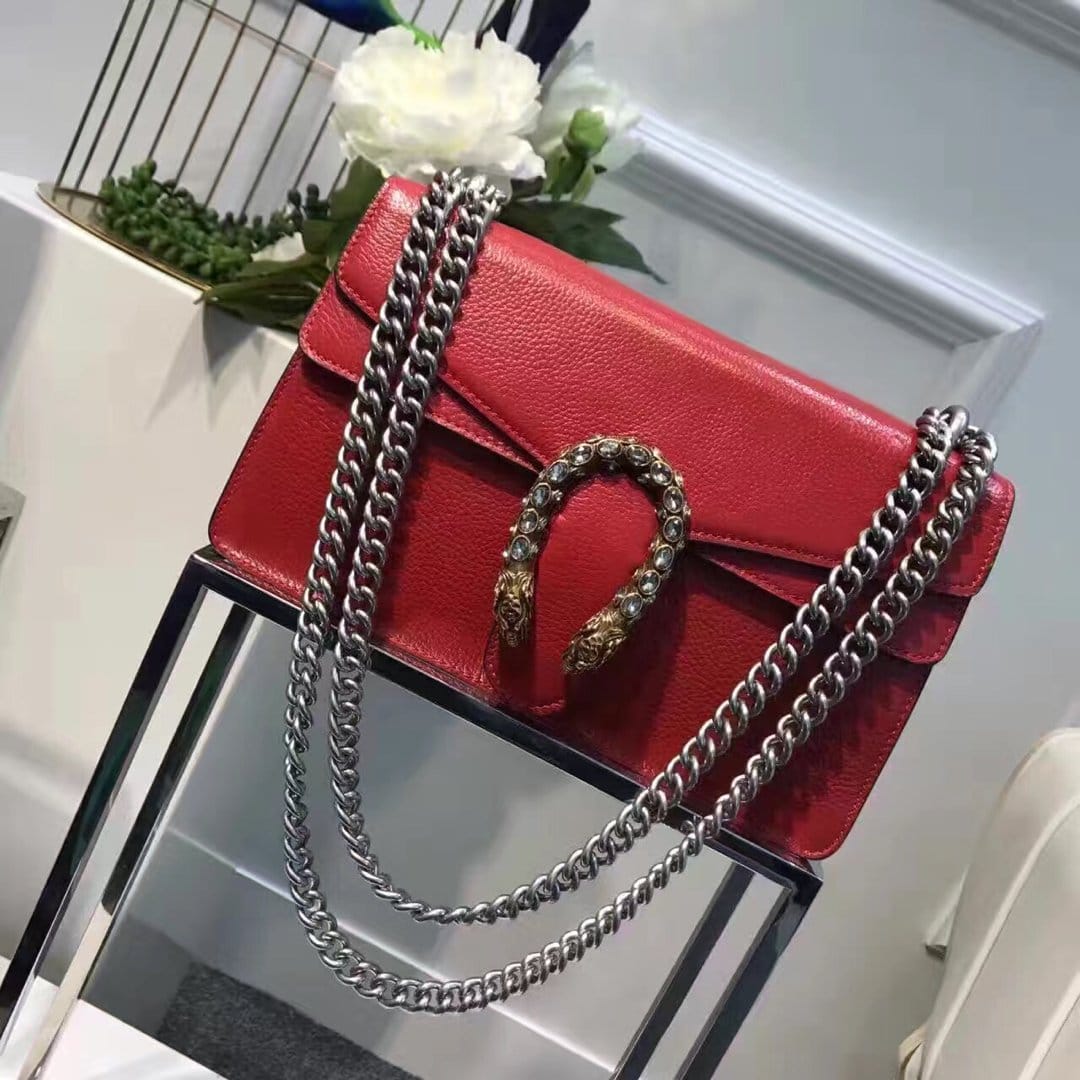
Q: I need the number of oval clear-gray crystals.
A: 13